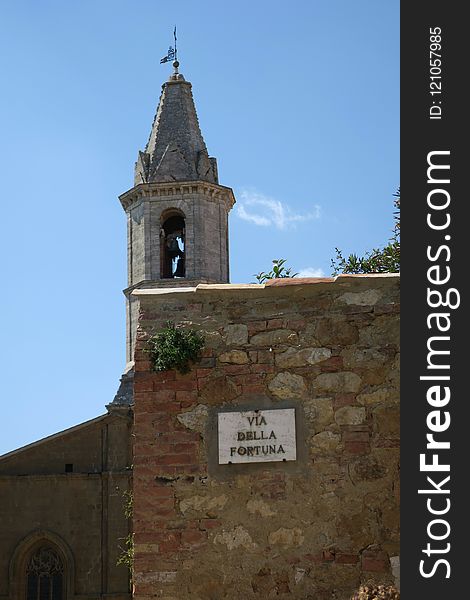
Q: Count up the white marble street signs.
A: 1